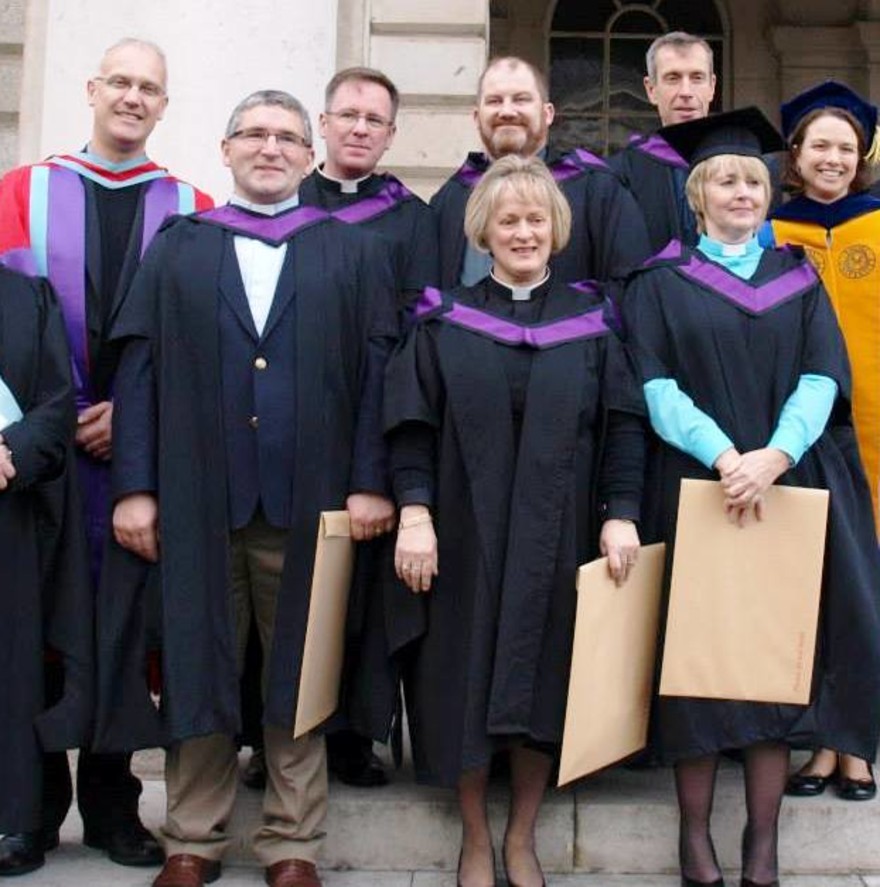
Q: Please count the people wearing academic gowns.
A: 9